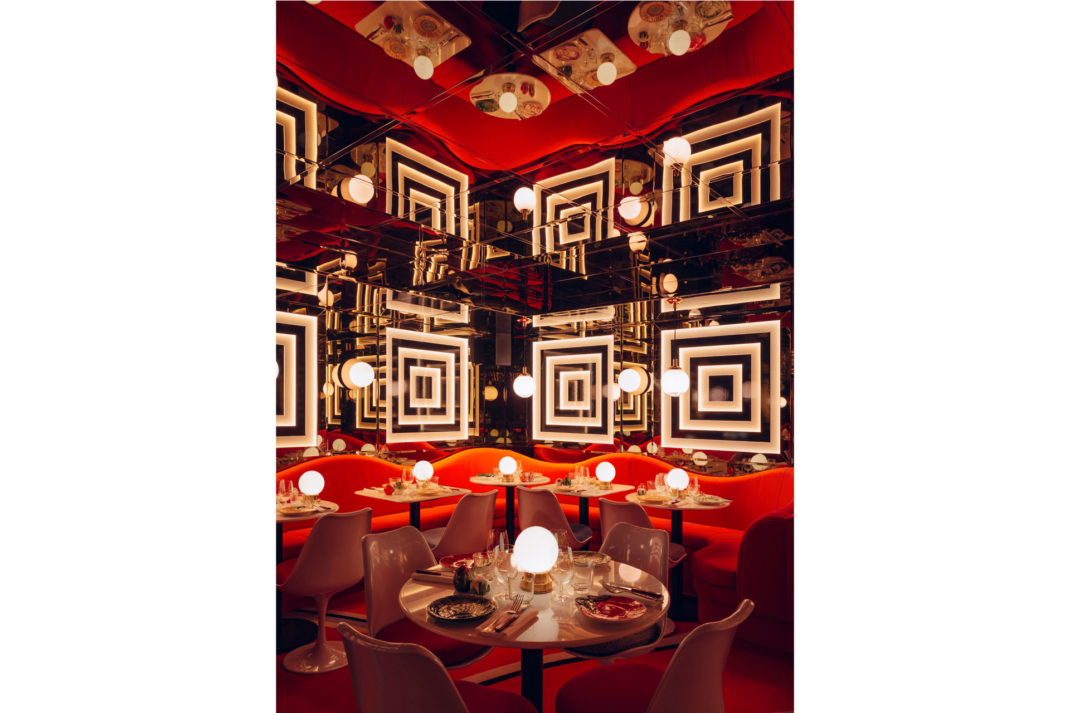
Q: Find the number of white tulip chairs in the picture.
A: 8